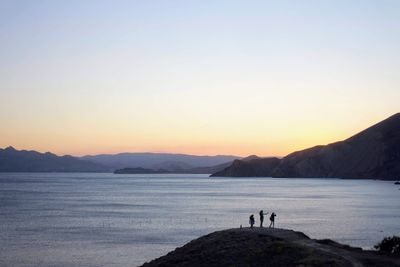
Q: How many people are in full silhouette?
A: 3